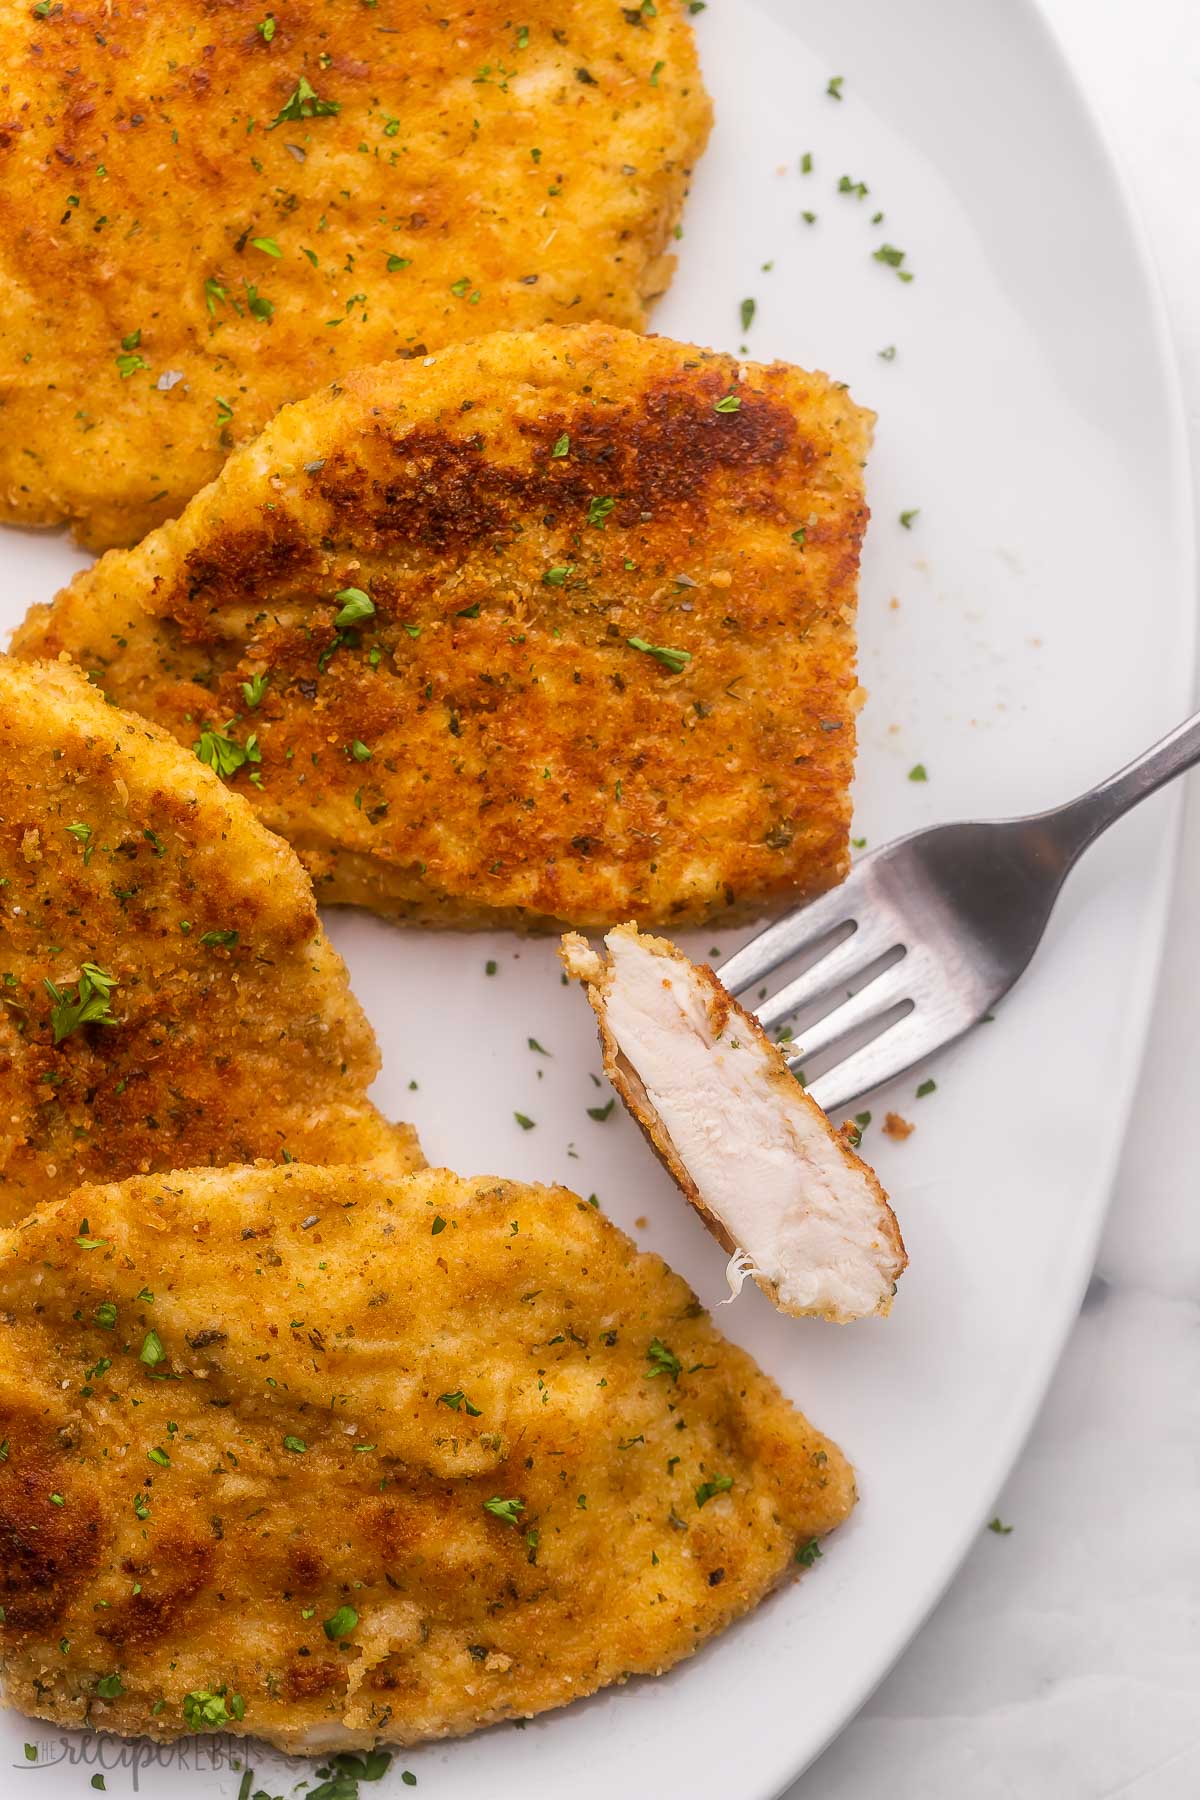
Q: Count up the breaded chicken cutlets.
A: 4